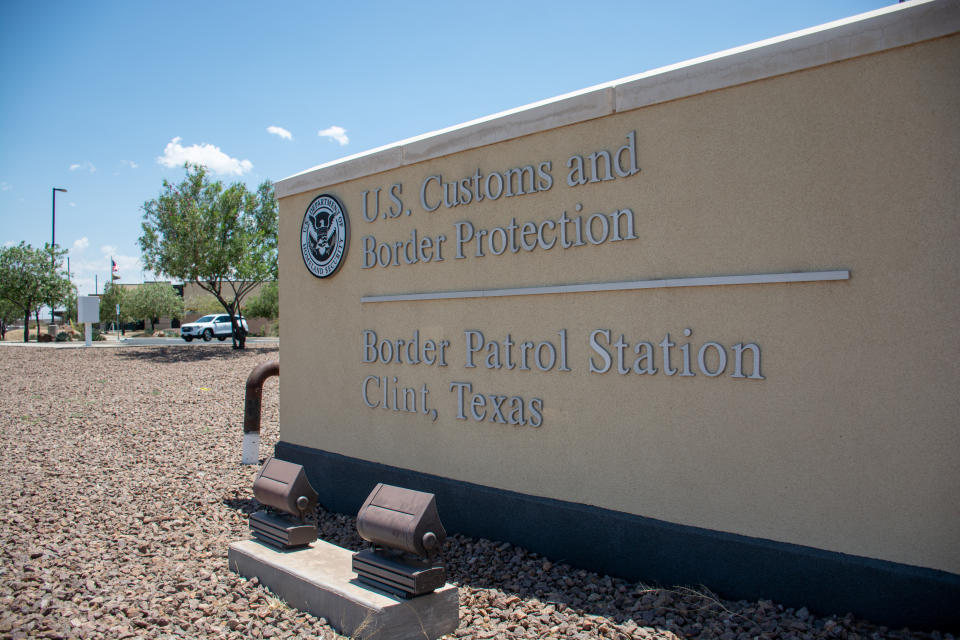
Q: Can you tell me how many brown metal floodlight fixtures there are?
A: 2